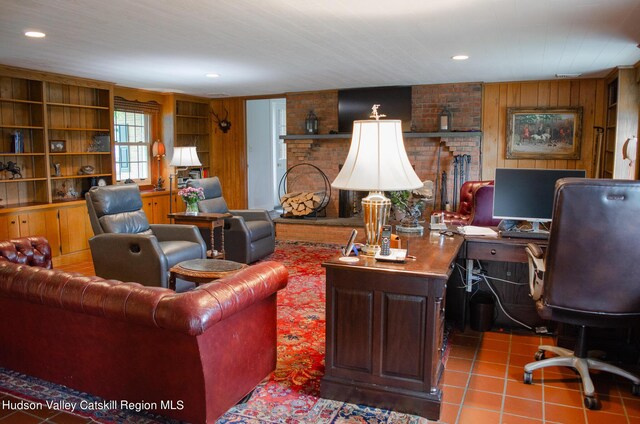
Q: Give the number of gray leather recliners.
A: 2